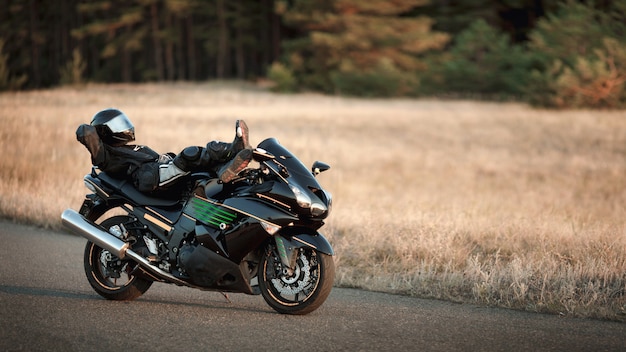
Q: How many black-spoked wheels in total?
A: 2